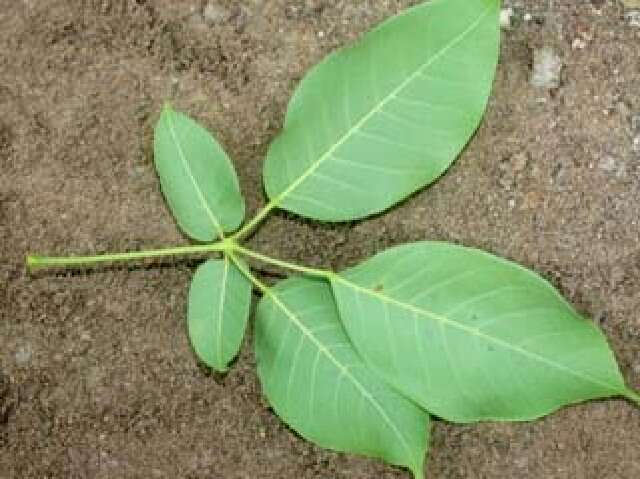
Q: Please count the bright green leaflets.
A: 5